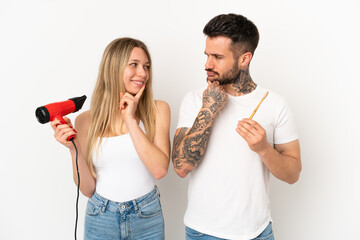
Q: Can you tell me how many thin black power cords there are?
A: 1